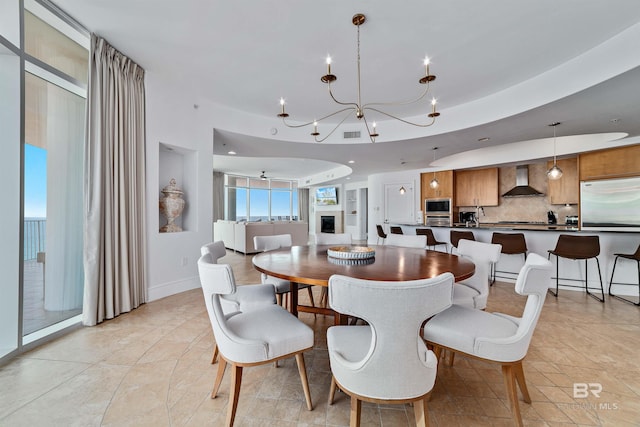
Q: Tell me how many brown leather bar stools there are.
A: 7